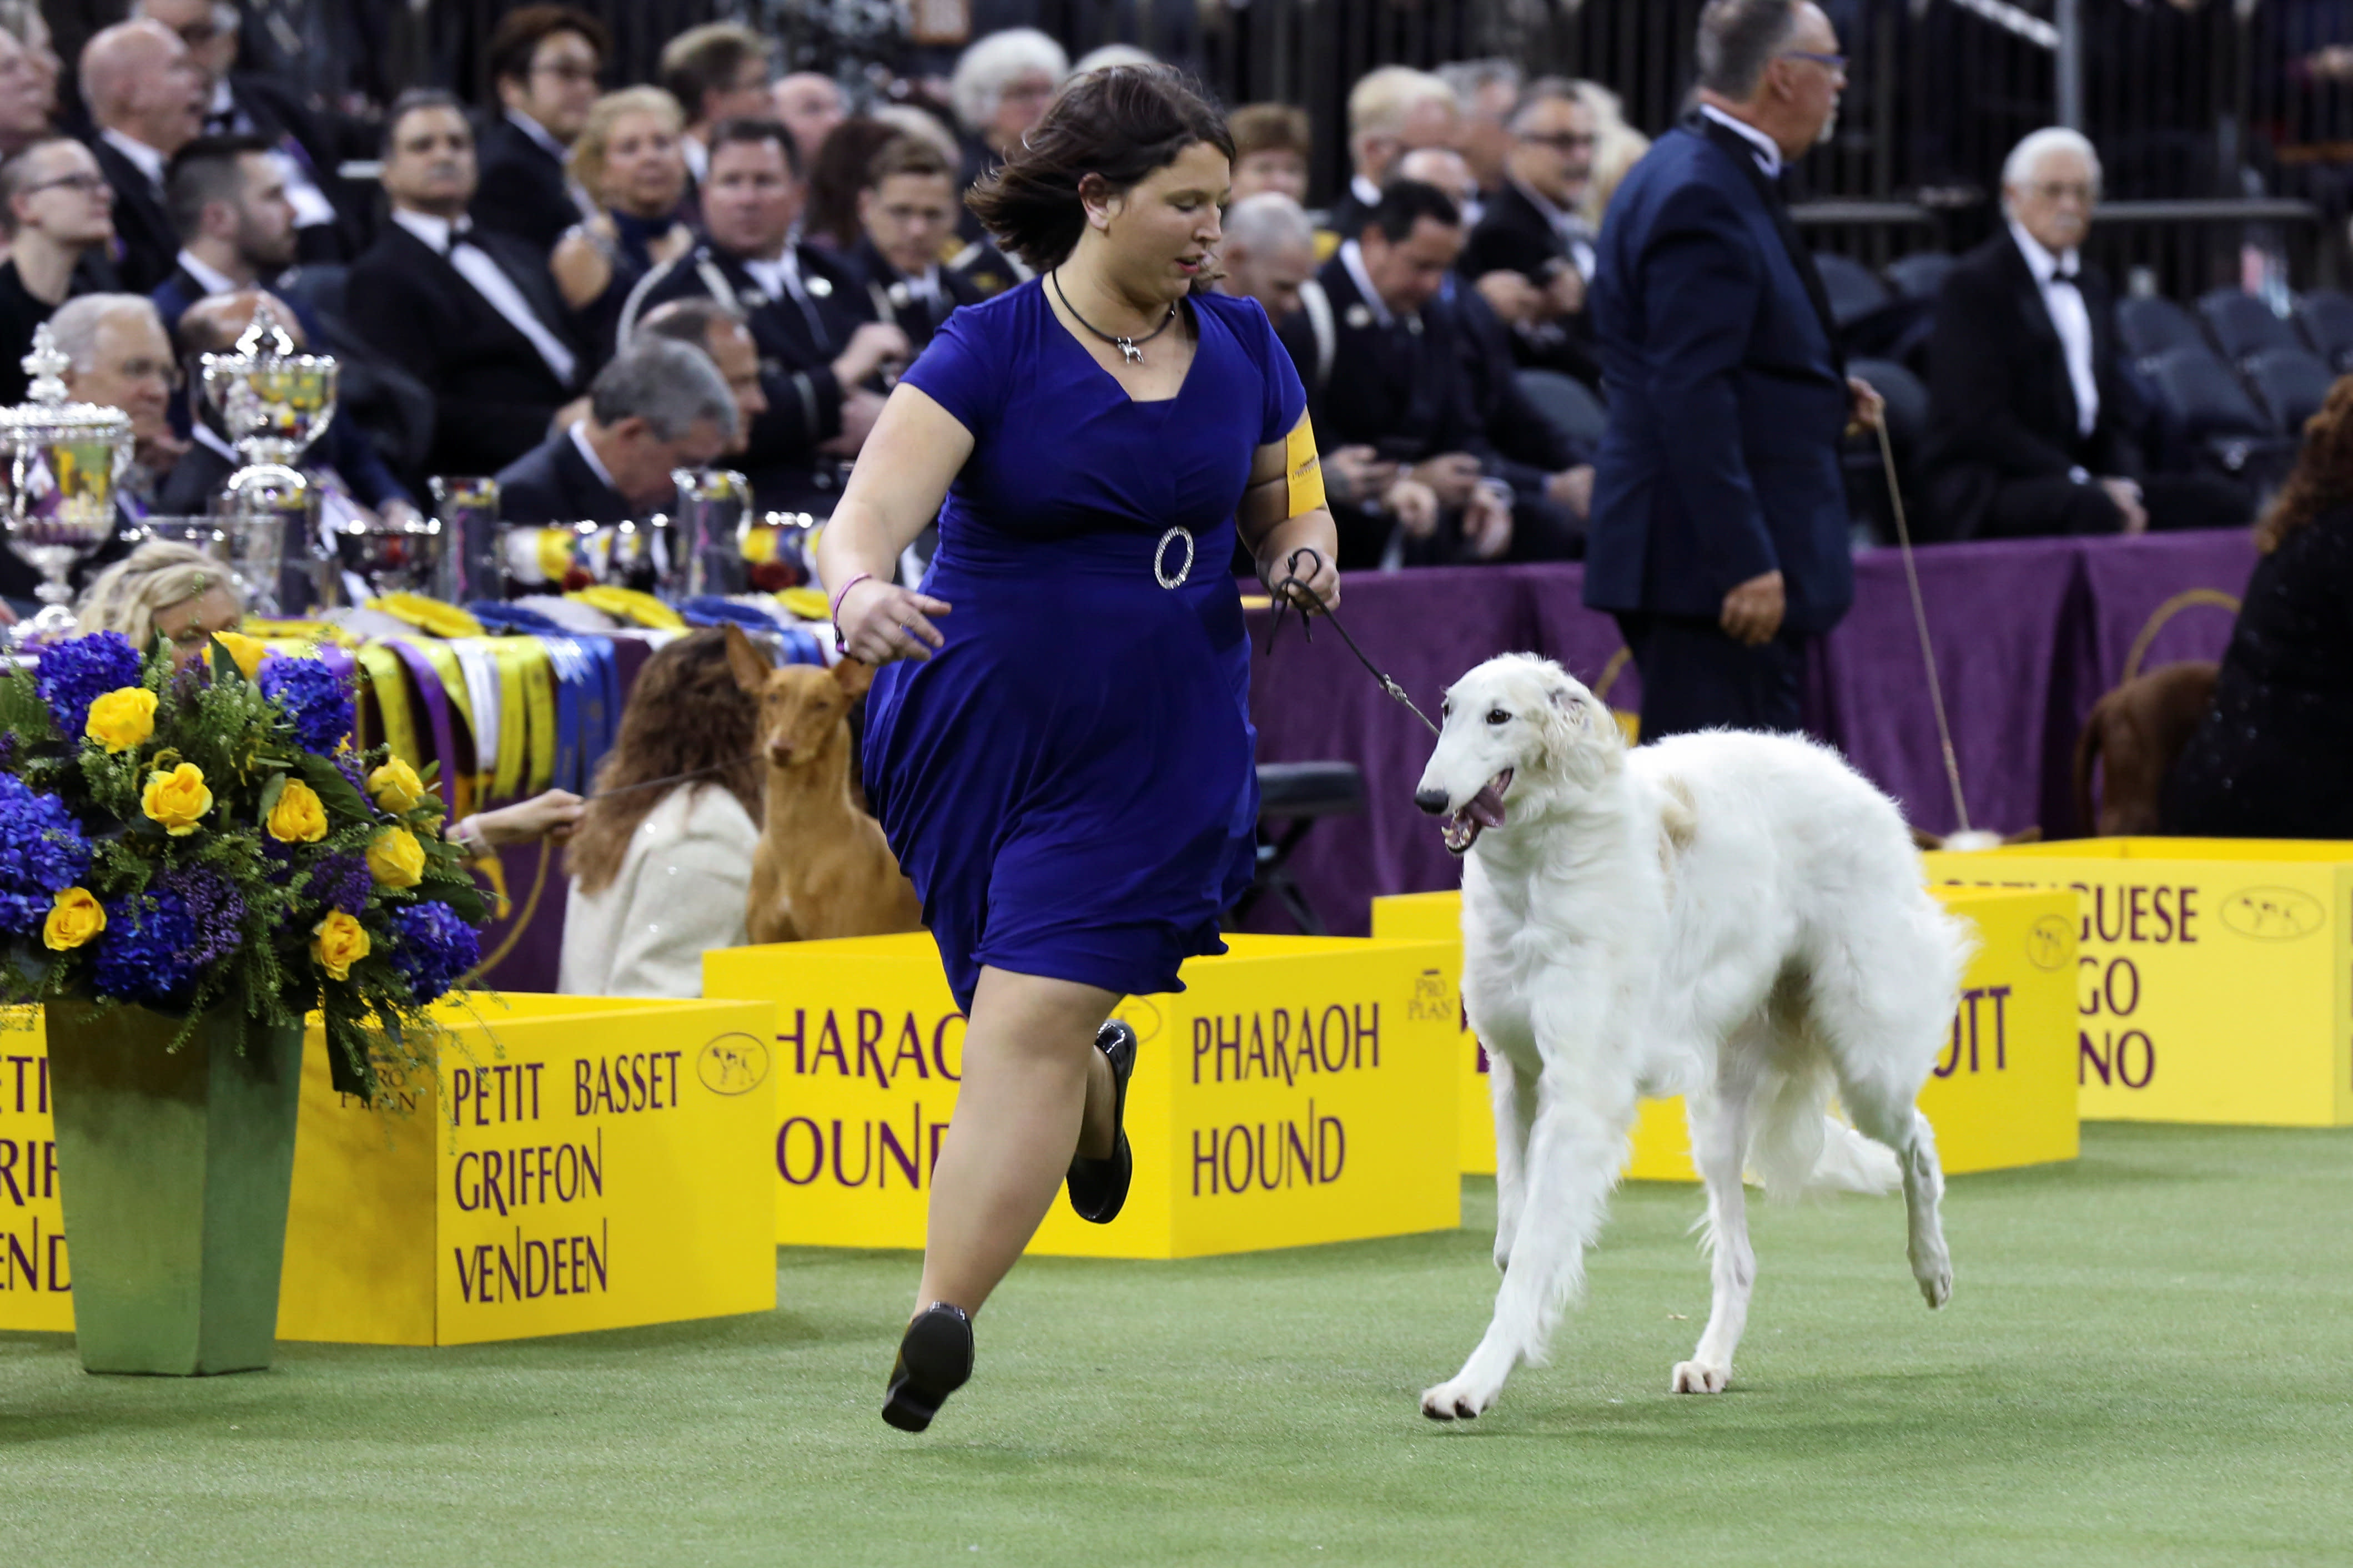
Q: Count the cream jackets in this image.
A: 1